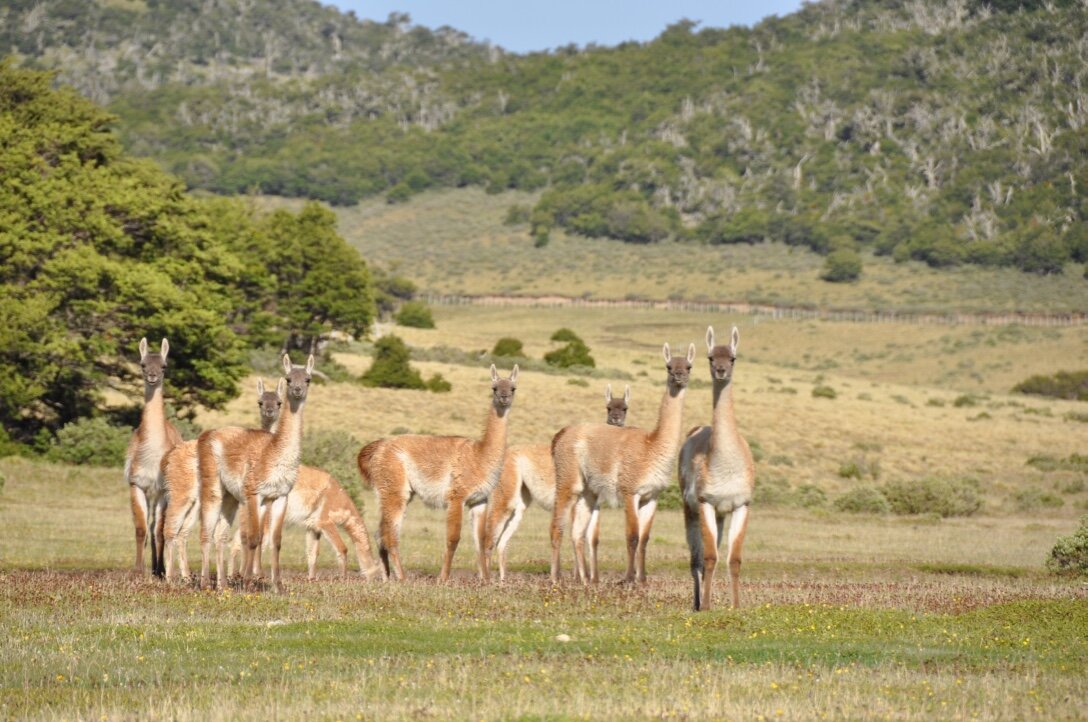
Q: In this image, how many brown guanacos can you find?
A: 8